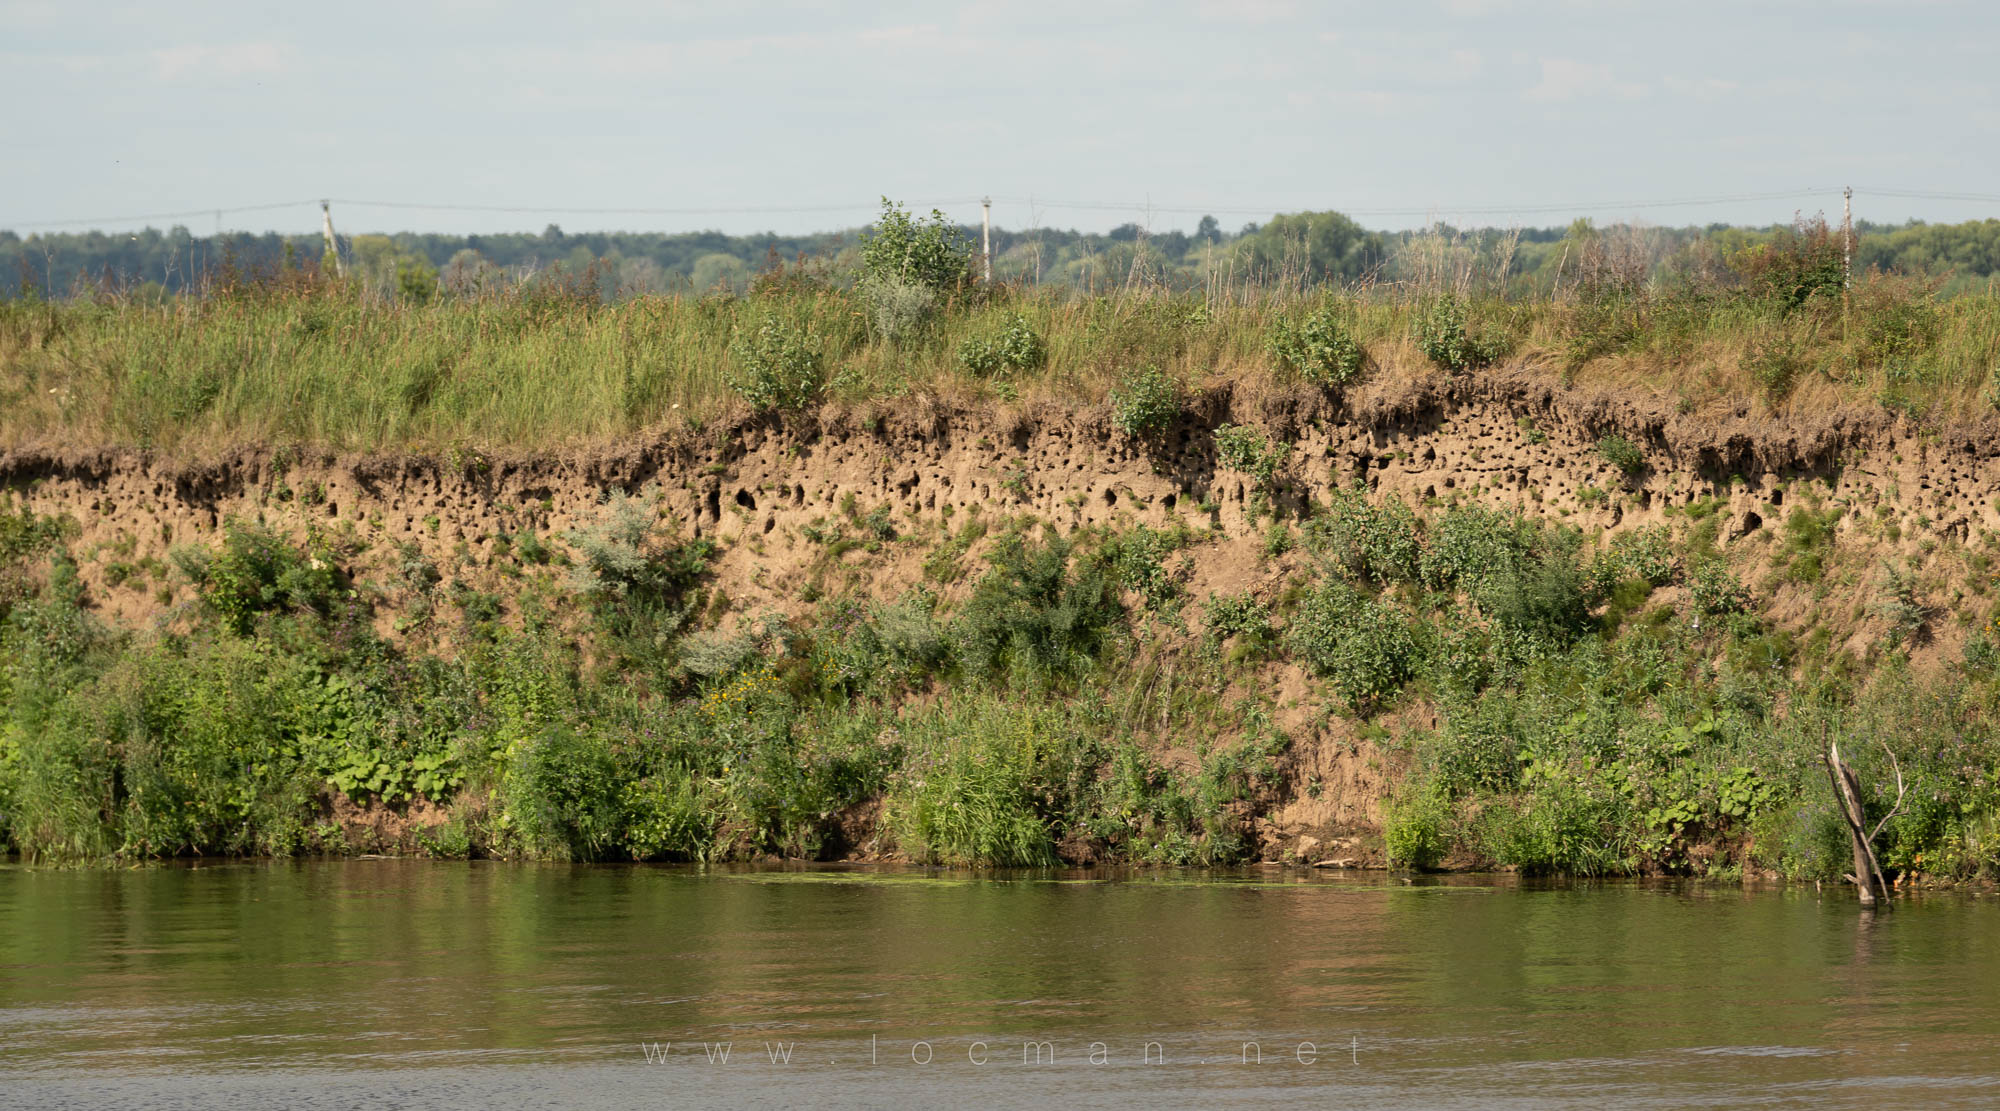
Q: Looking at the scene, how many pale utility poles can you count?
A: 3